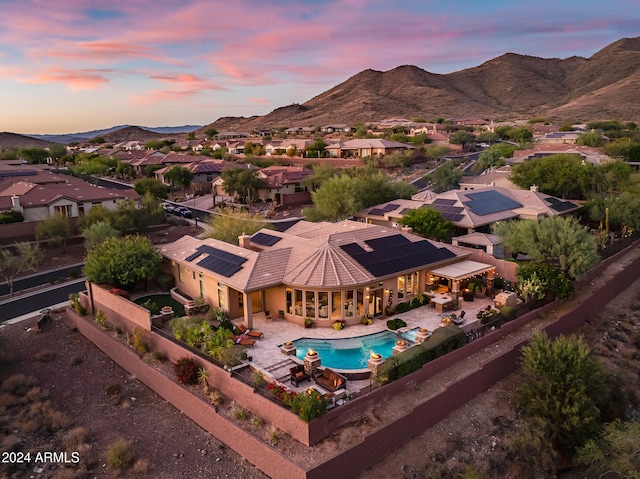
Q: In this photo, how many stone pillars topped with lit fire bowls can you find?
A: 2